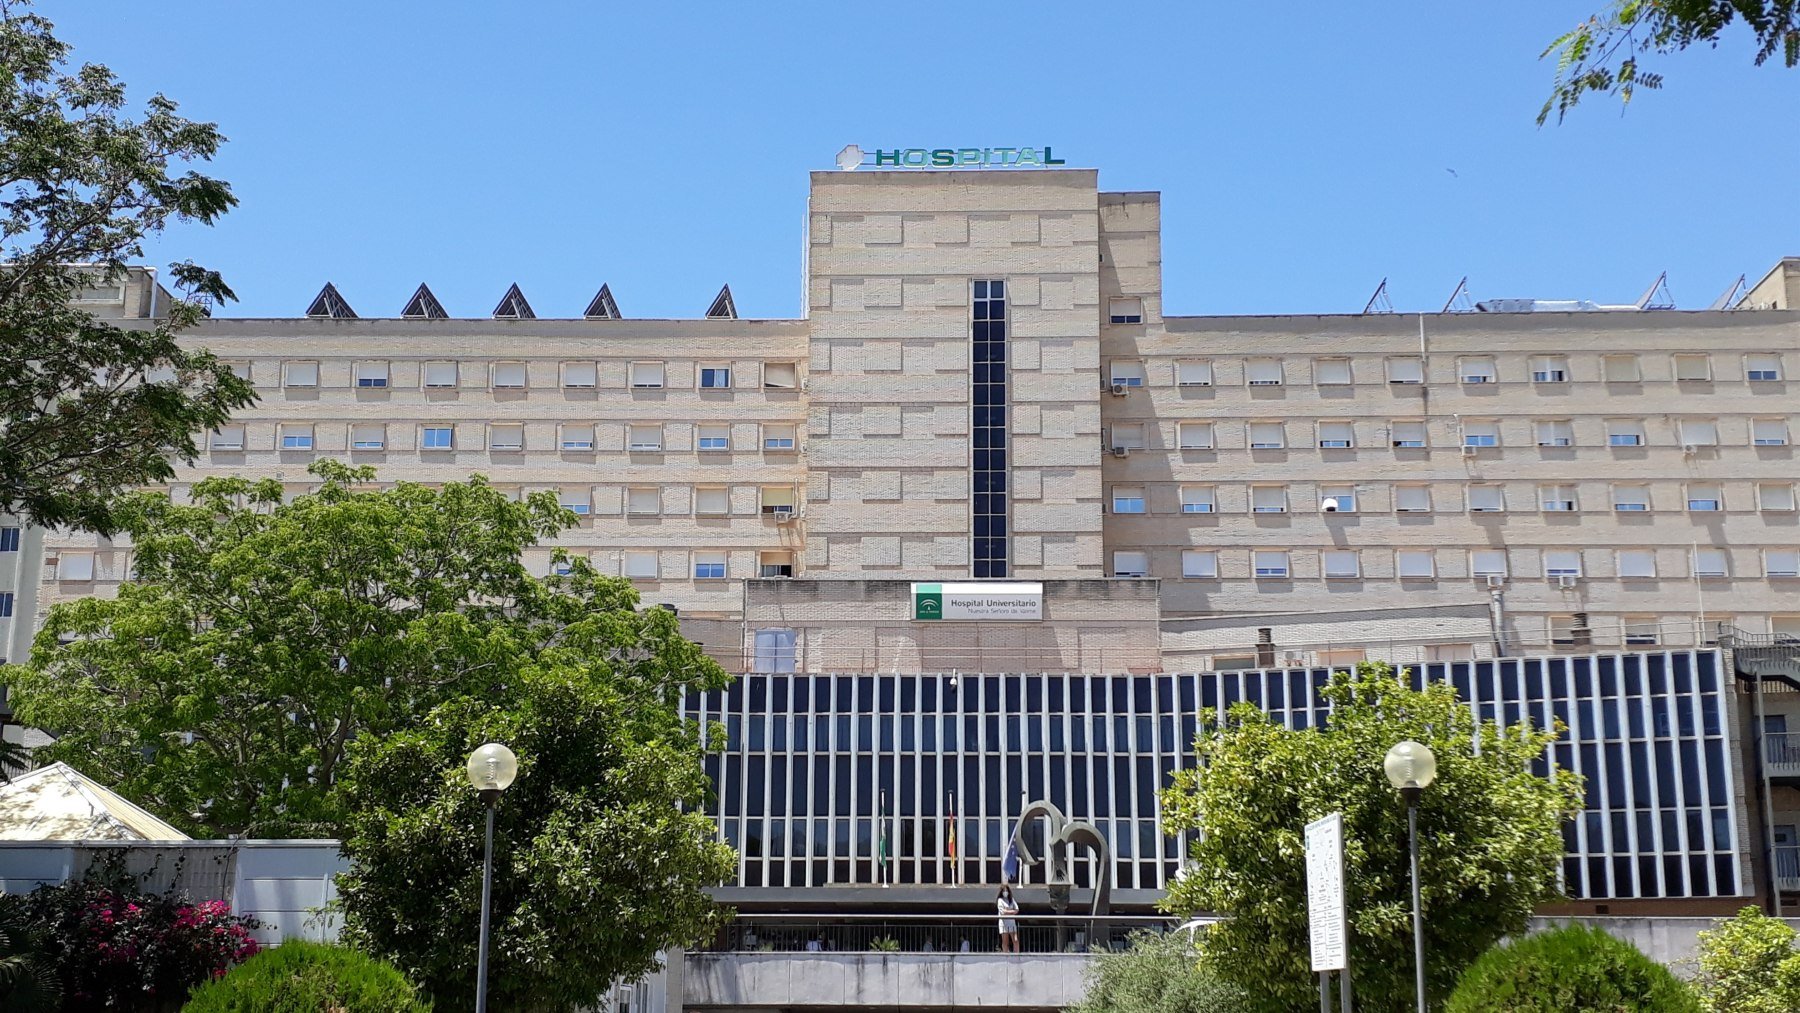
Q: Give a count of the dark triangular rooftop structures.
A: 5